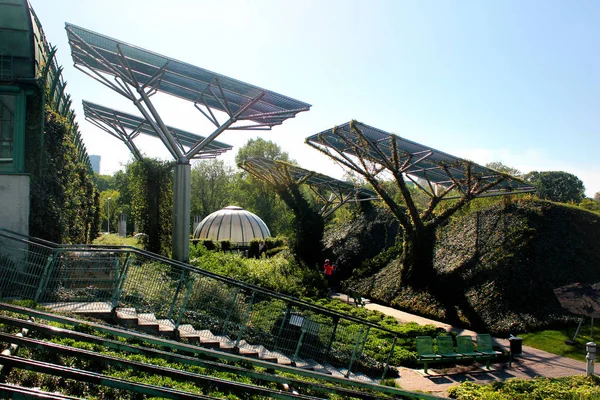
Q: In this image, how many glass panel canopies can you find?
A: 4